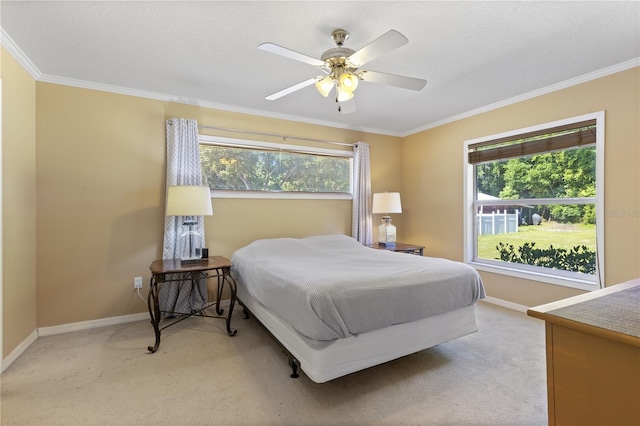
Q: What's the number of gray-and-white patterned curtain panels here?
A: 2